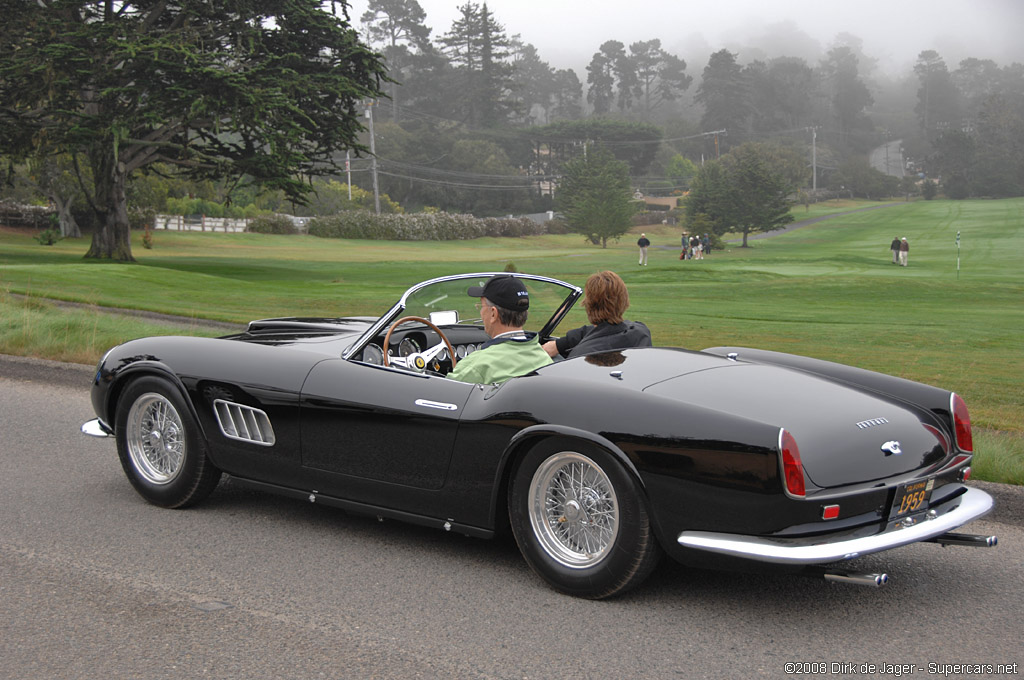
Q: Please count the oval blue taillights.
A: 0